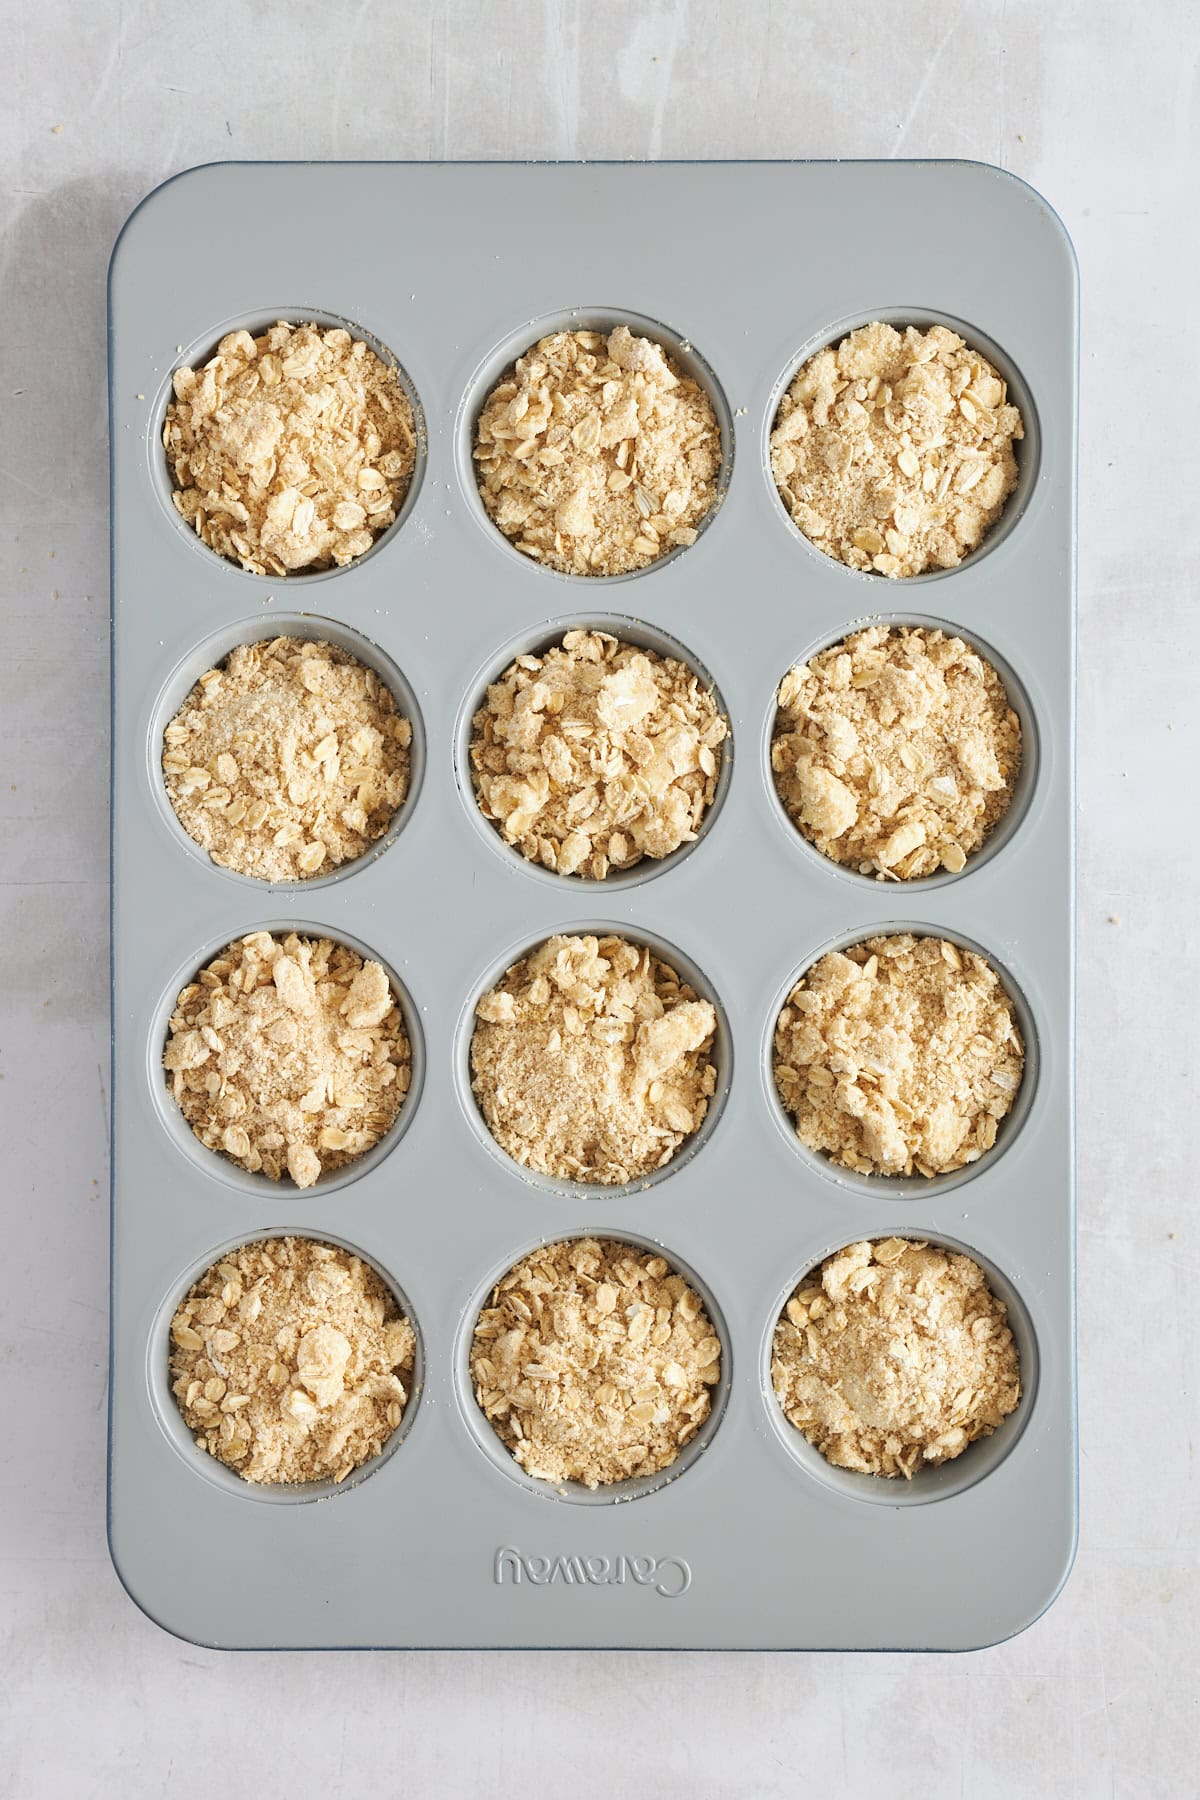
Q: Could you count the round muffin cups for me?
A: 12